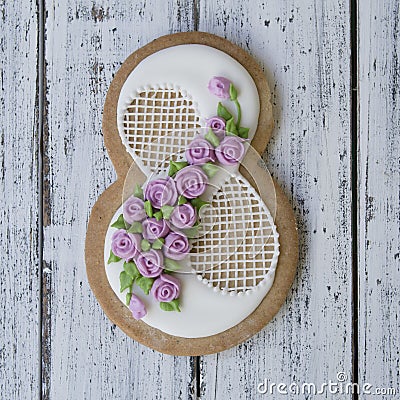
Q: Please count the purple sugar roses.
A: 14